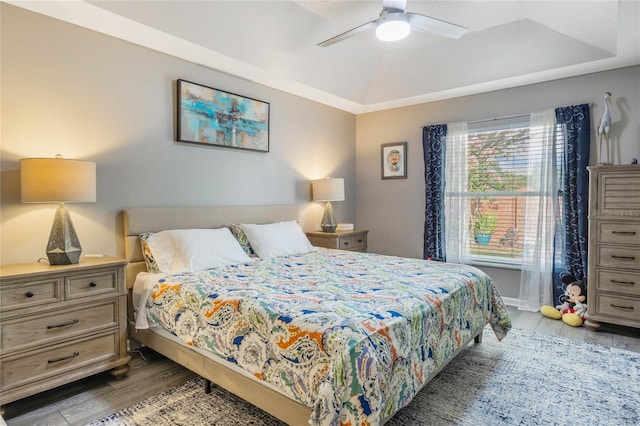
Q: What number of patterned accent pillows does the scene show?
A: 2